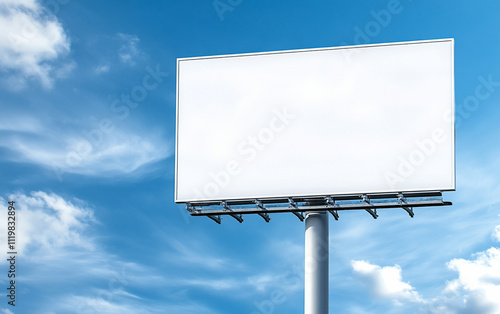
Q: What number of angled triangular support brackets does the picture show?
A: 7